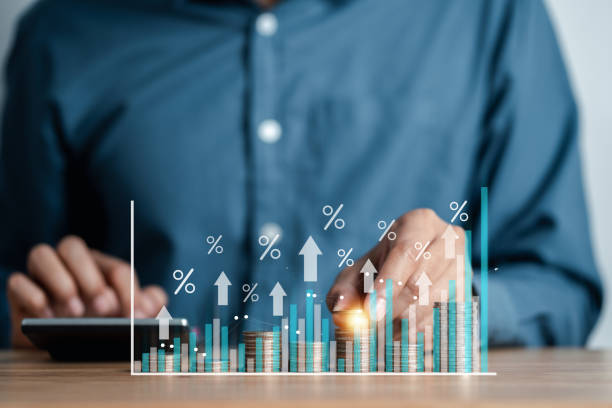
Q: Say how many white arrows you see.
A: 7